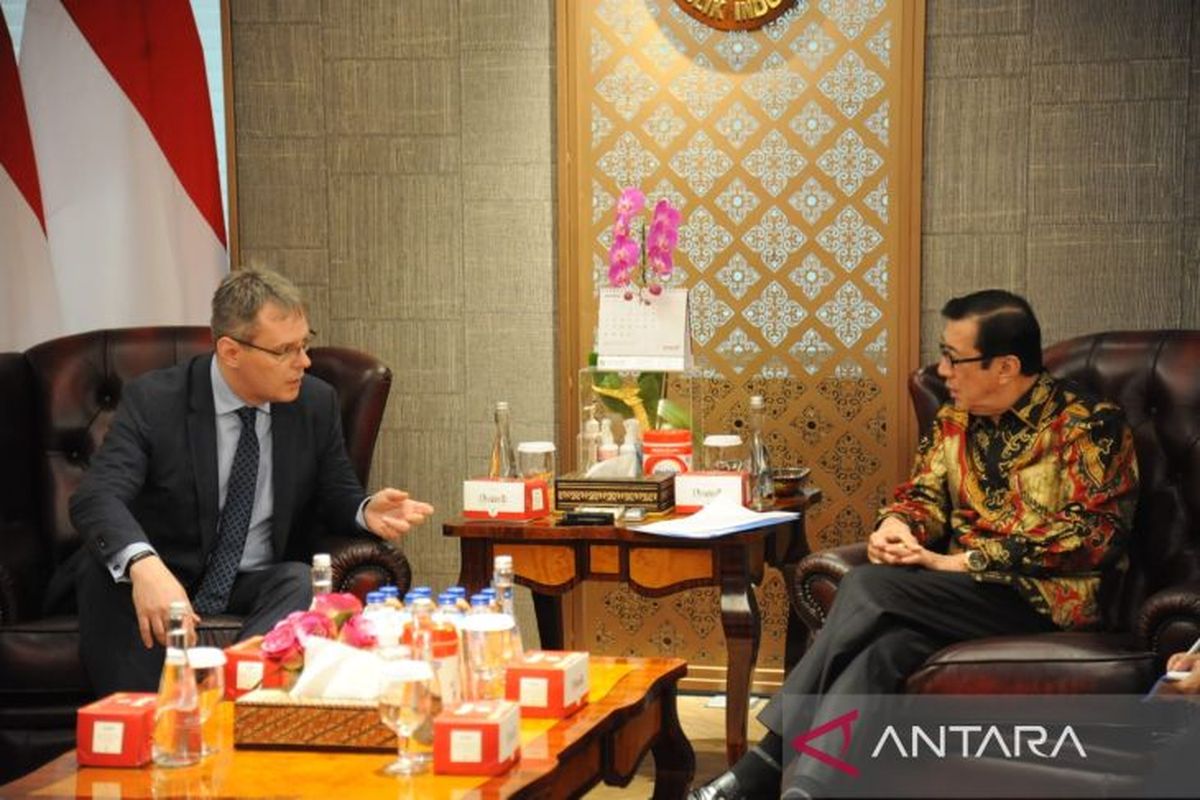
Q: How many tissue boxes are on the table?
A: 2